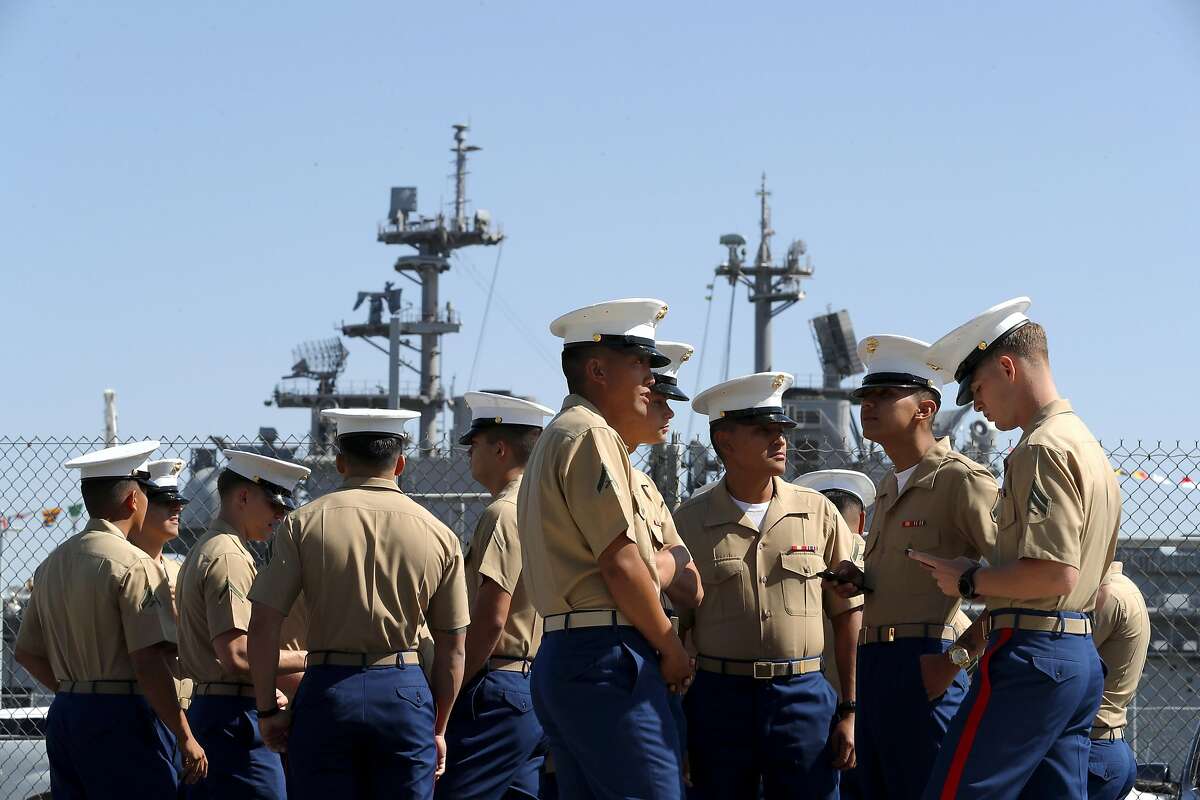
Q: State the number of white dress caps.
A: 11